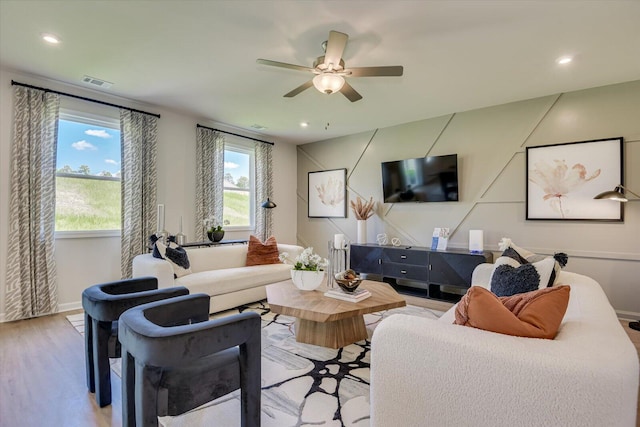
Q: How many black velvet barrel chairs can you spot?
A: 2